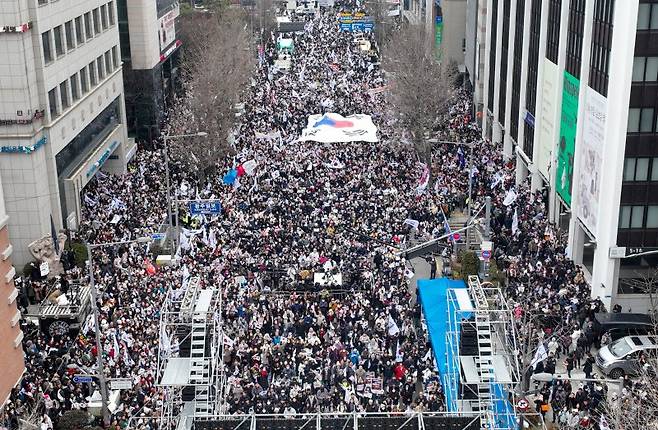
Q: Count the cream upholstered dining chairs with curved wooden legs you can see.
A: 0